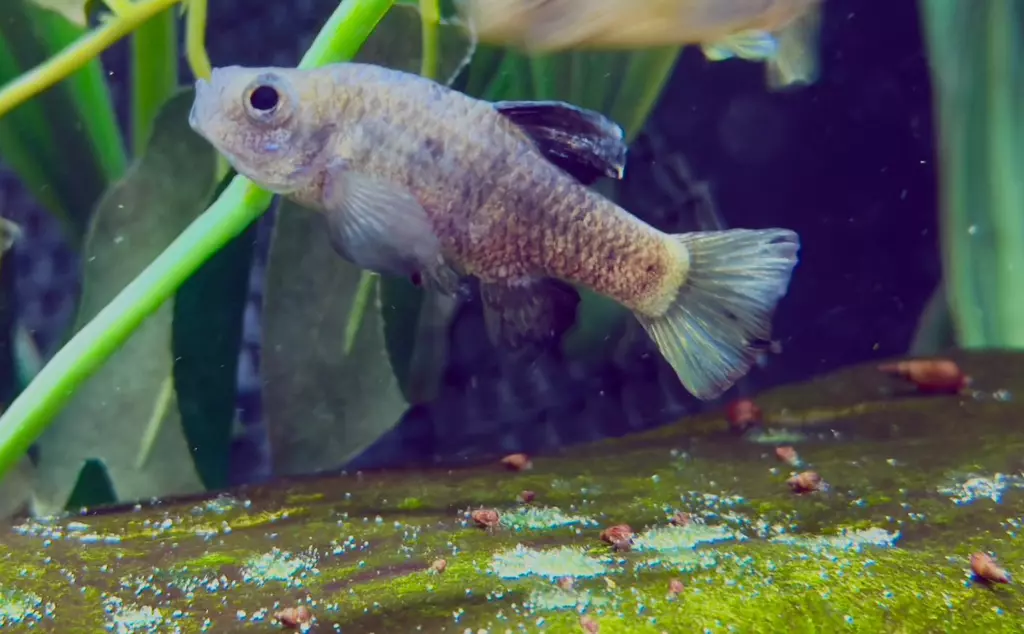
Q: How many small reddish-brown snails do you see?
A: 15